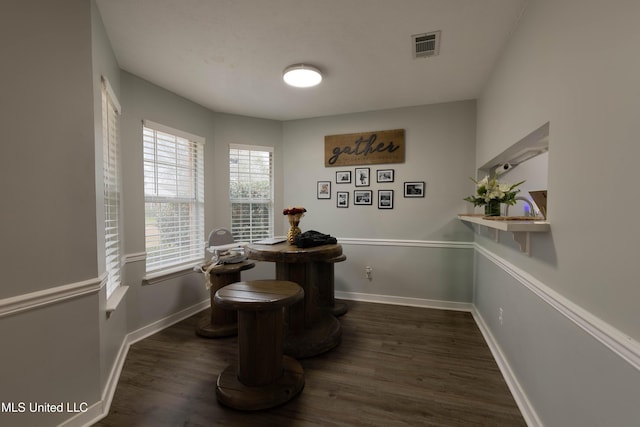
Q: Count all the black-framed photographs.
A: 8